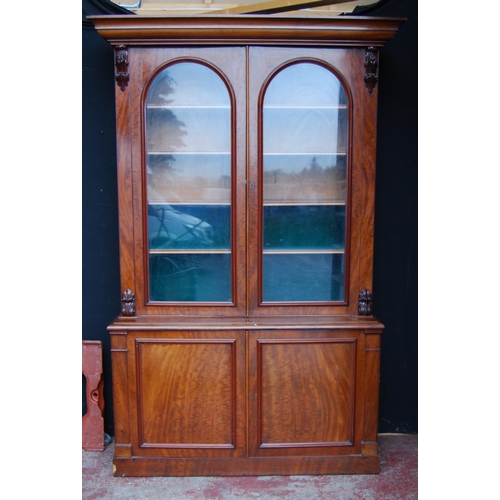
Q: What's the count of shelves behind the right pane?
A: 4